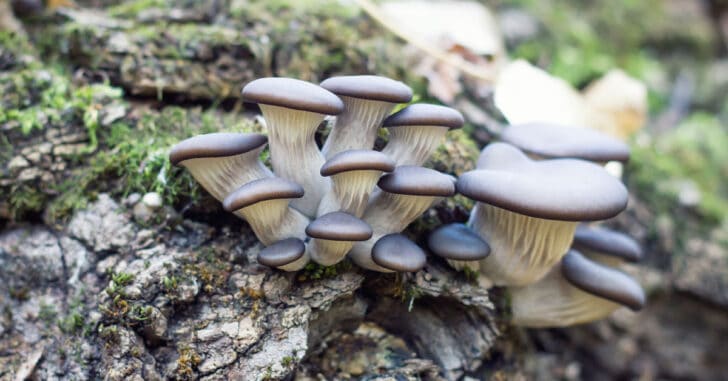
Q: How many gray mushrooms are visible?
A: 15